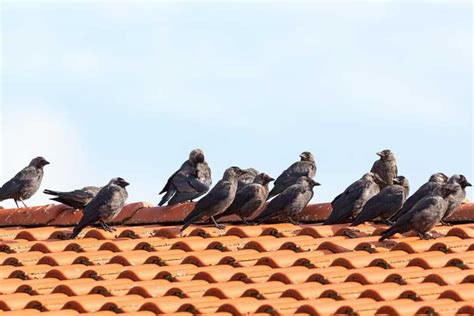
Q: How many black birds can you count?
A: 15